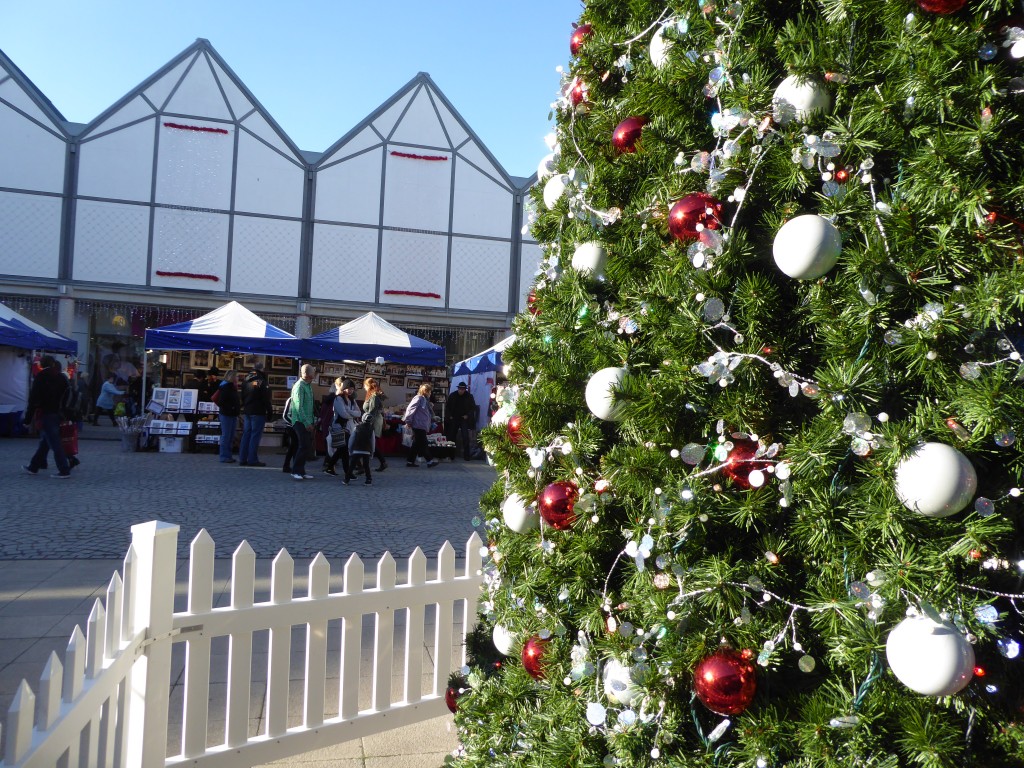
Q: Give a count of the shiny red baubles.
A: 12